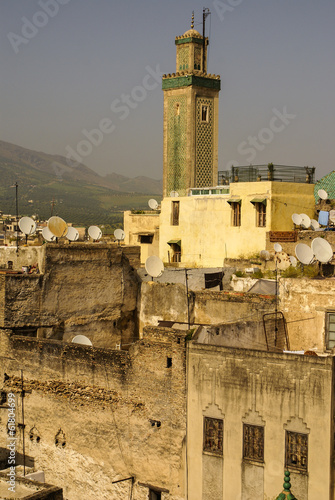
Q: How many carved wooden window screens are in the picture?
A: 3